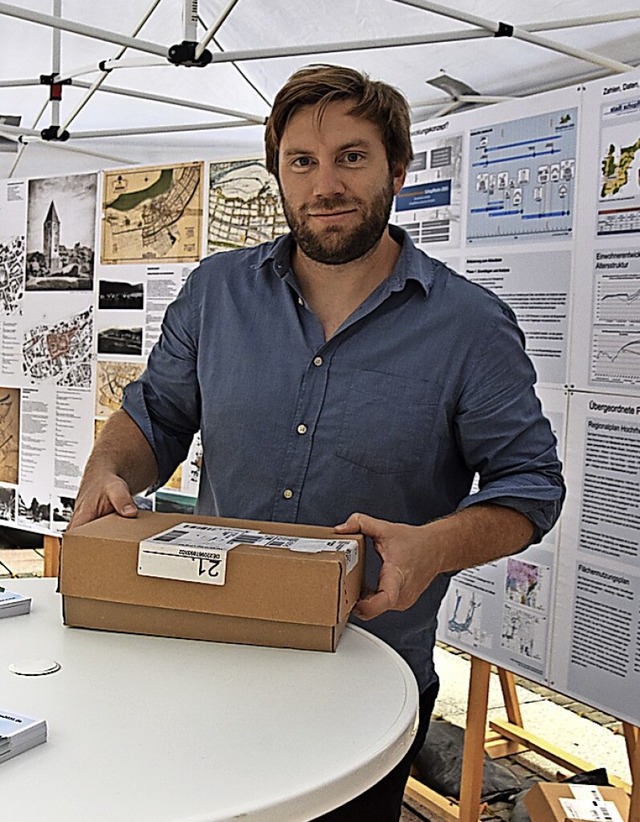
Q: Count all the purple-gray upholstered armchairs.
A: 0